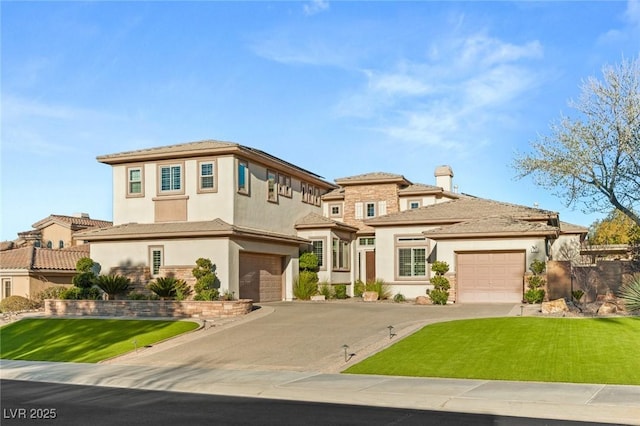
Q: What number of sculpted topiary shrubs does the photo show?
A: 5